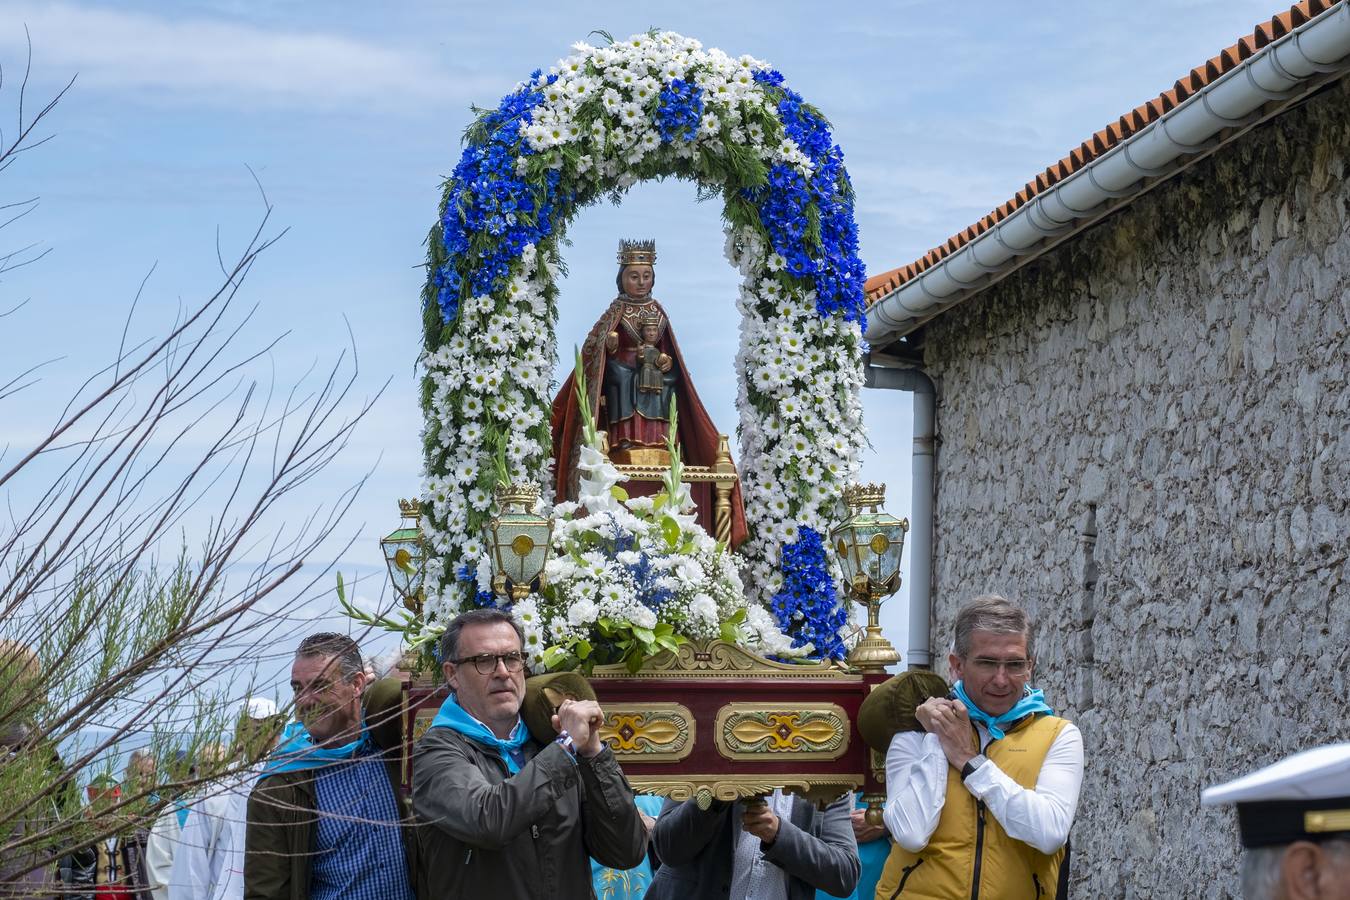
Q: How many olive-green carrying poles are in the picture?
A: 3